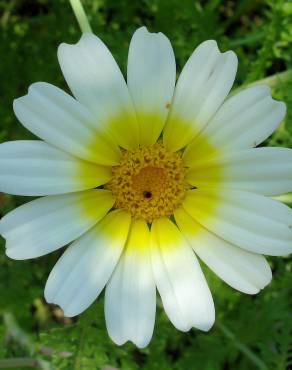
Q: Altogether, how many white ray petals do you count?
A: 13